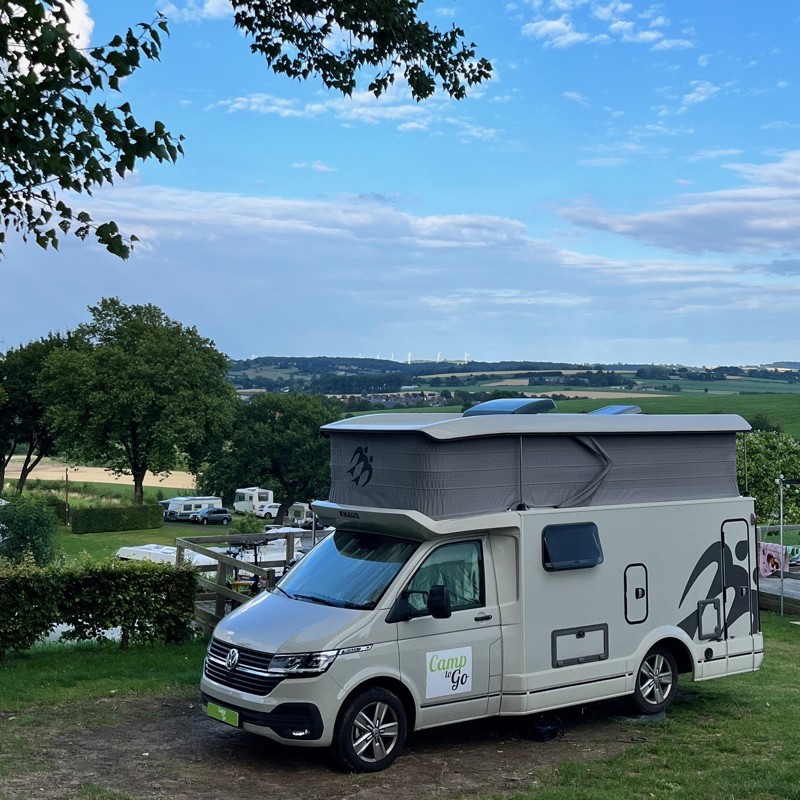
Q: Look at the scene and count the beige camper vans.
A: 1